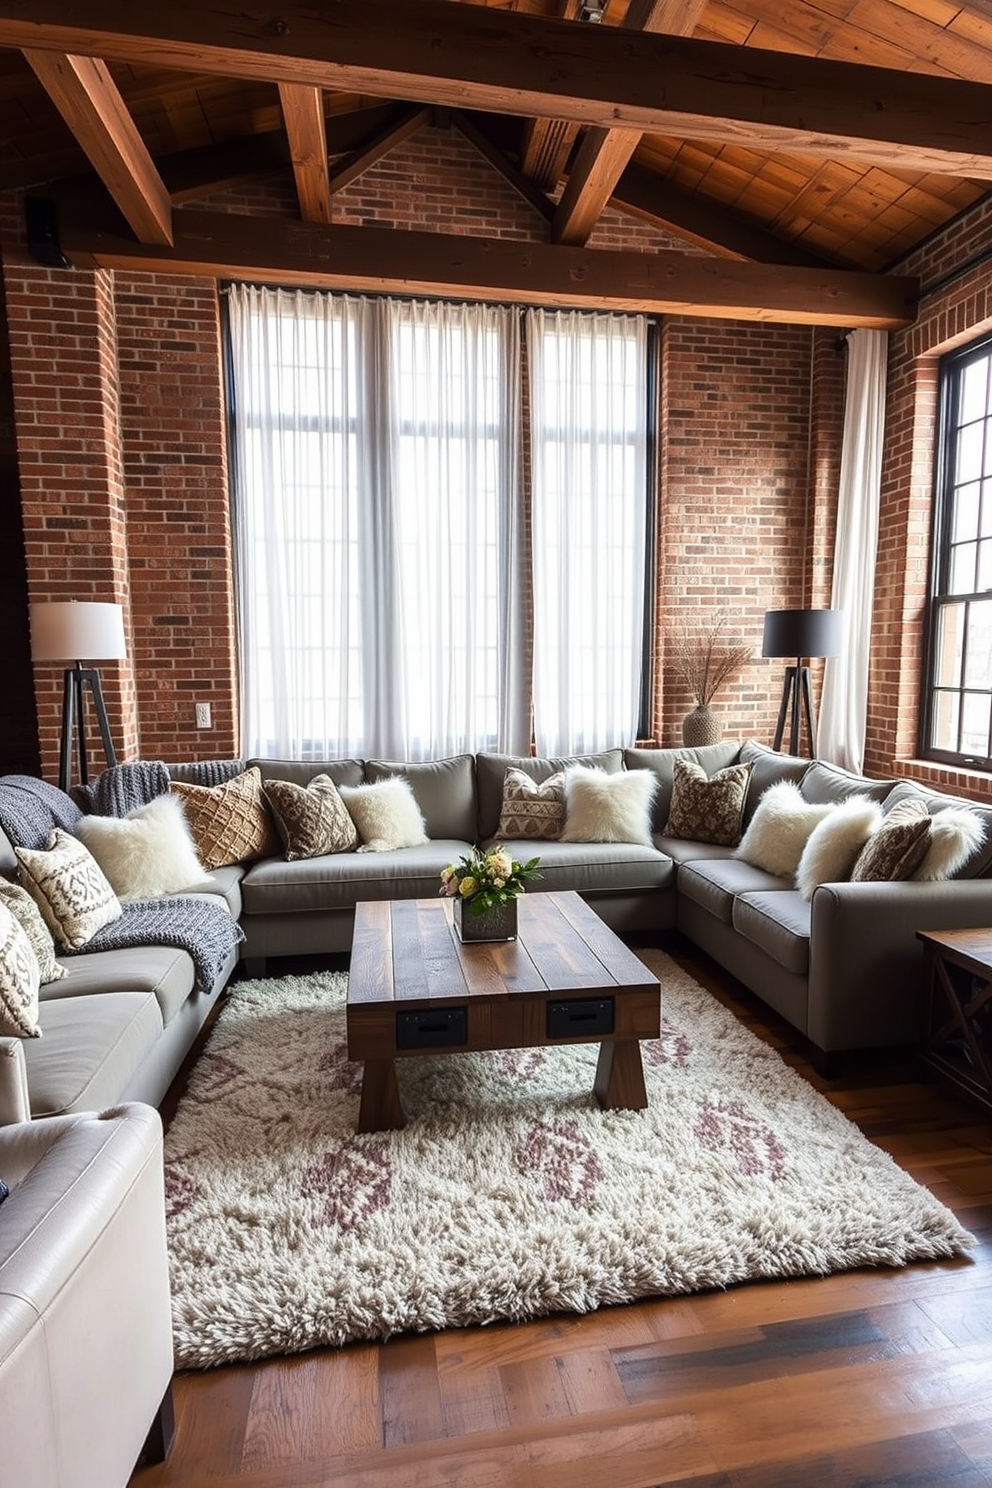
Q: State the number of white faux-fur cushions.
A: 6